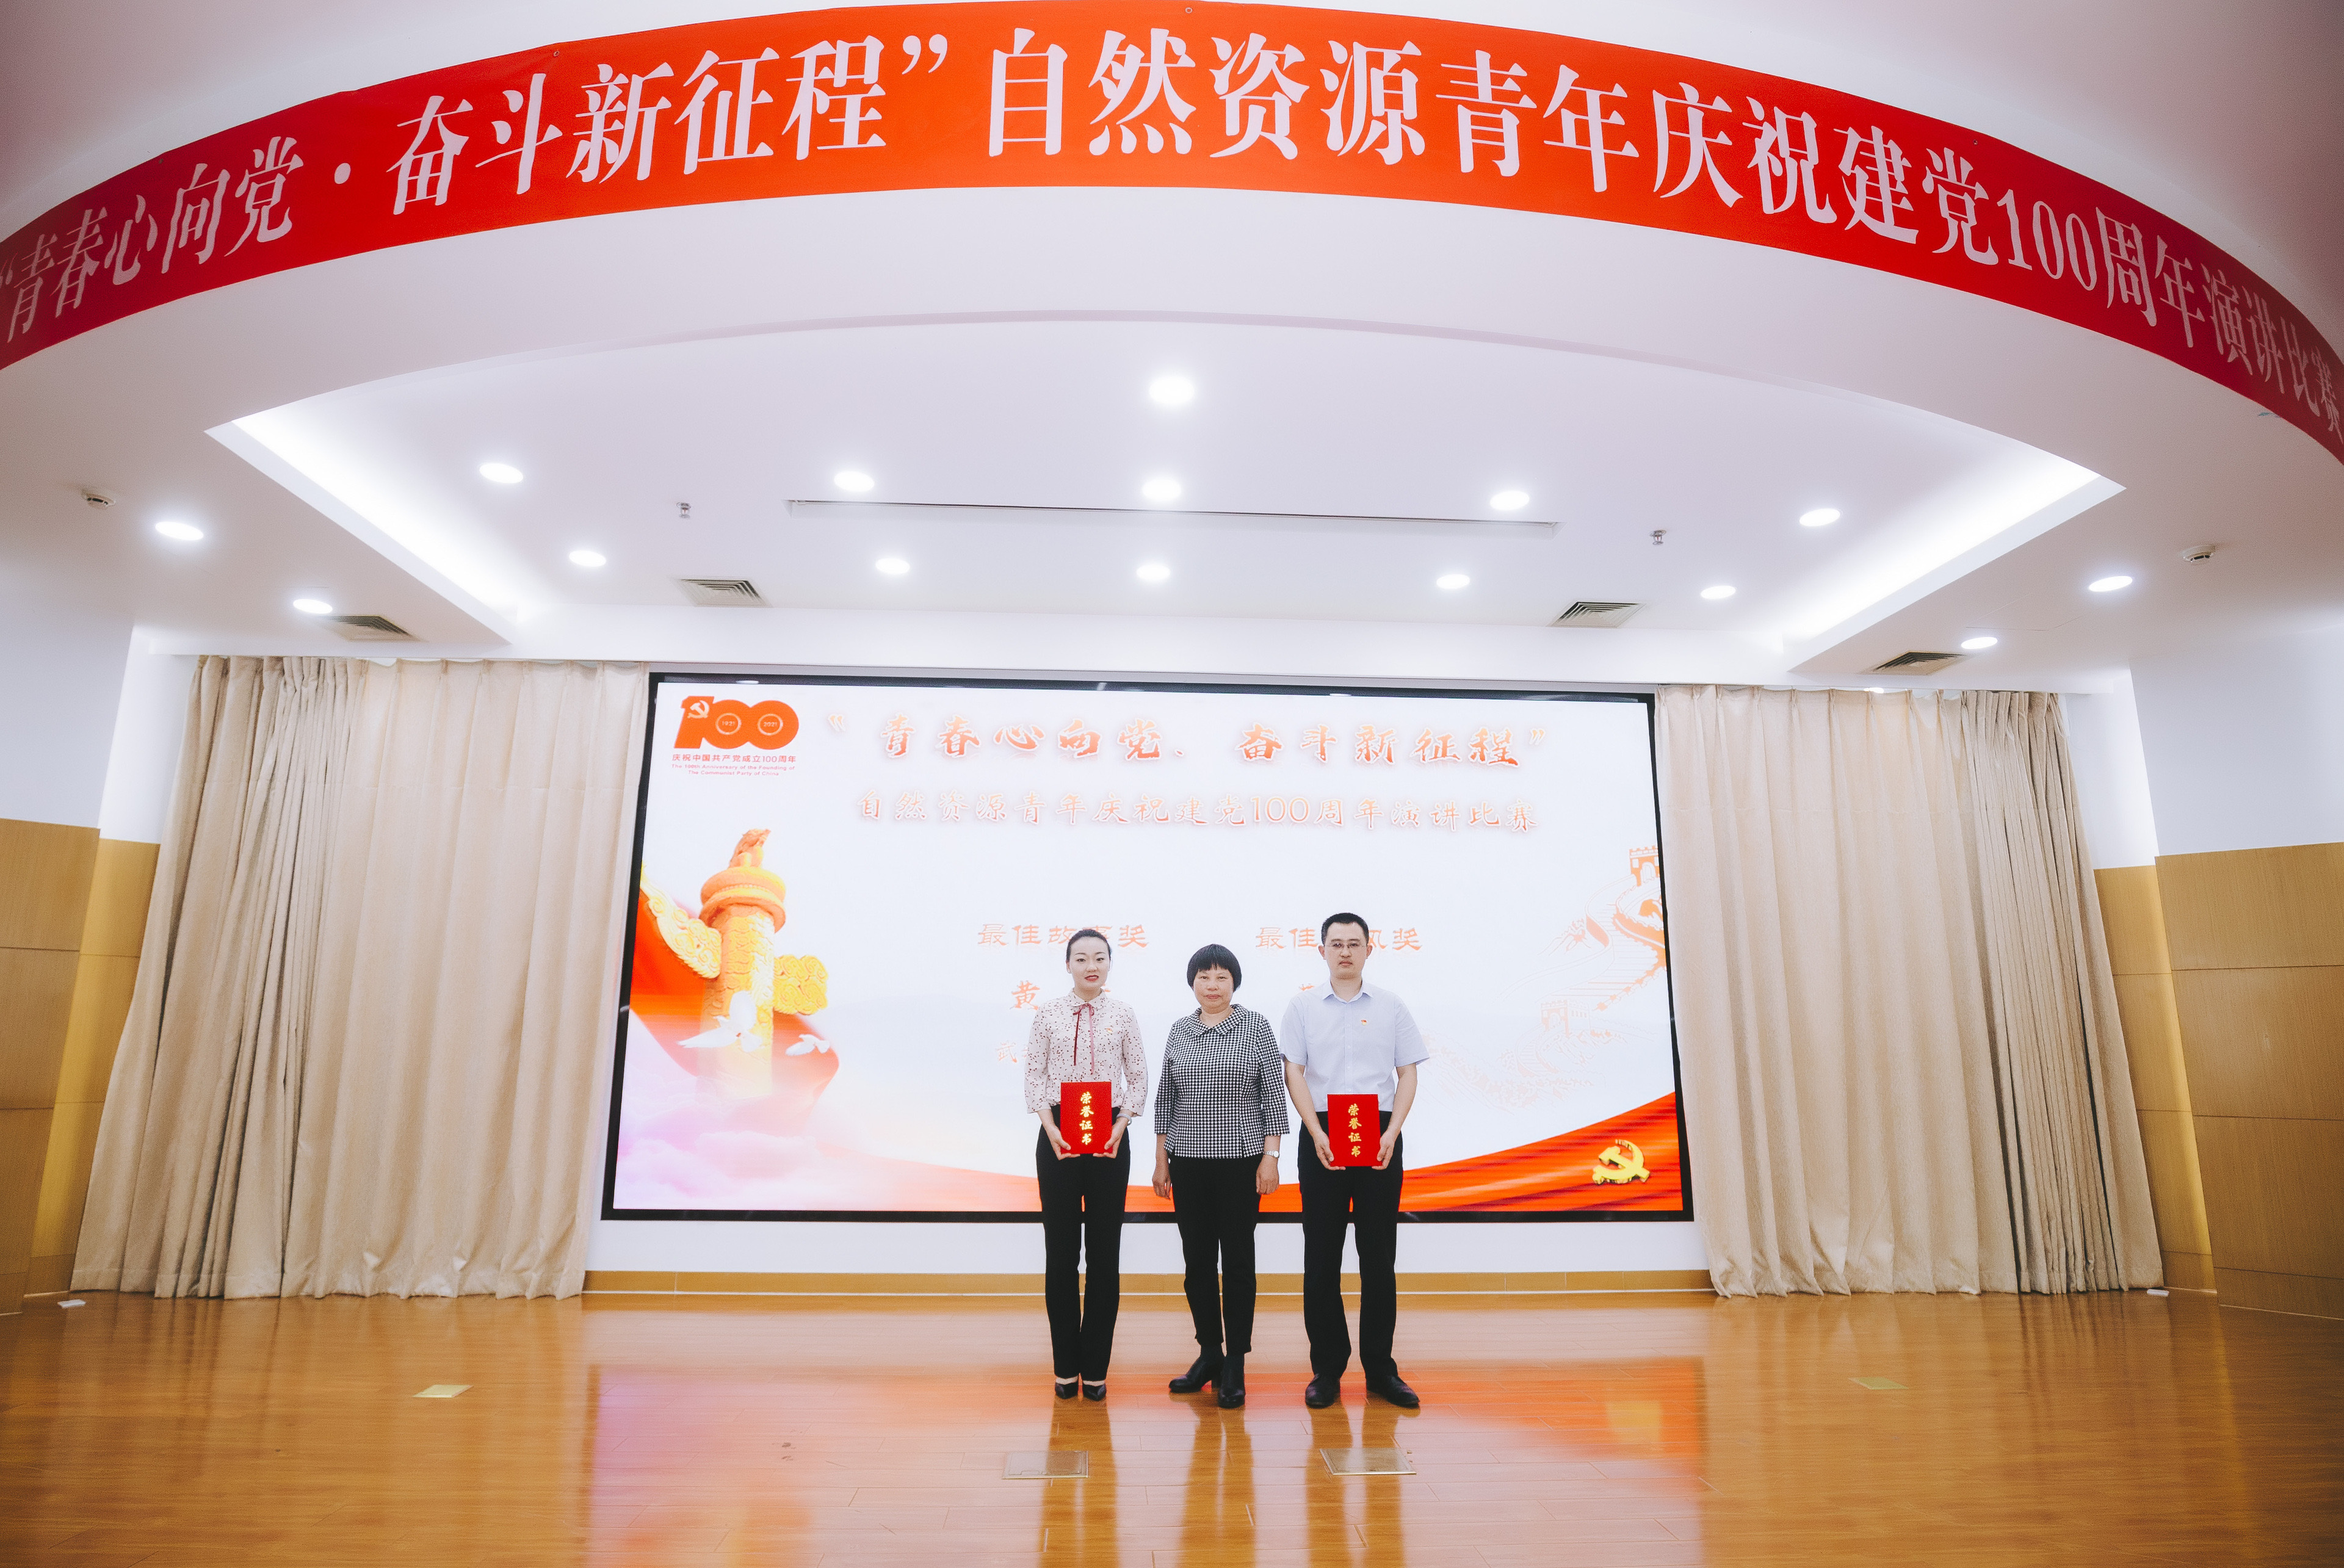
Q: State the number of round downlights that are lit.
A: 15